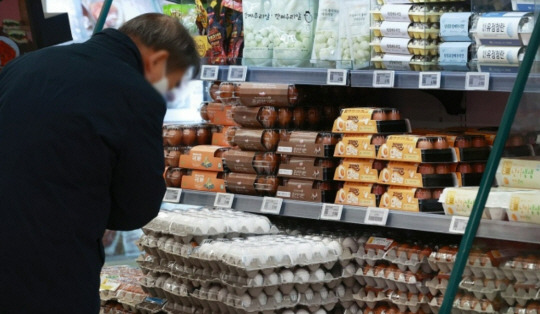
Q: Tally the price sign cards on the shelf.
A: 12